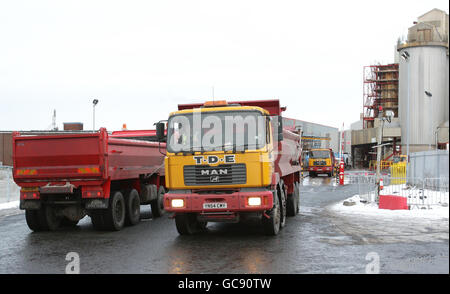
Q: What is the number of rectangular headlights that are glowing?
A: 2